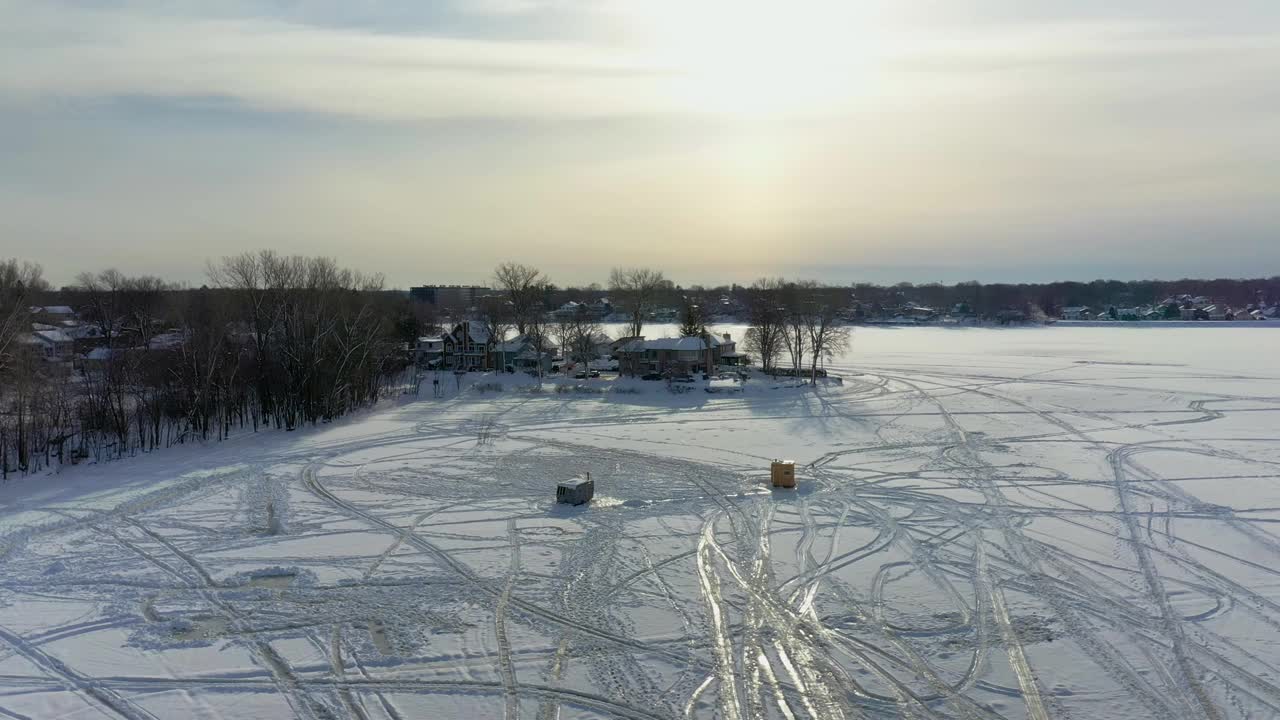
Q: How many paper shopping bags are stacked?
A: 0